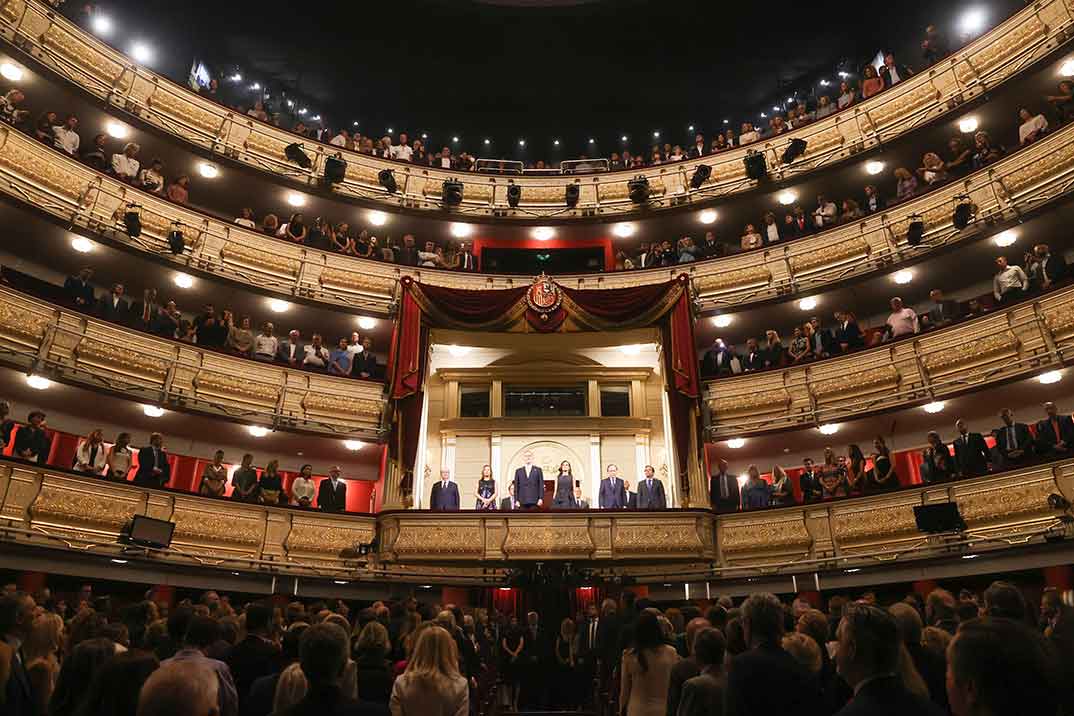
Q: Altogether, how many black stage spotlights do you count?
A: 14